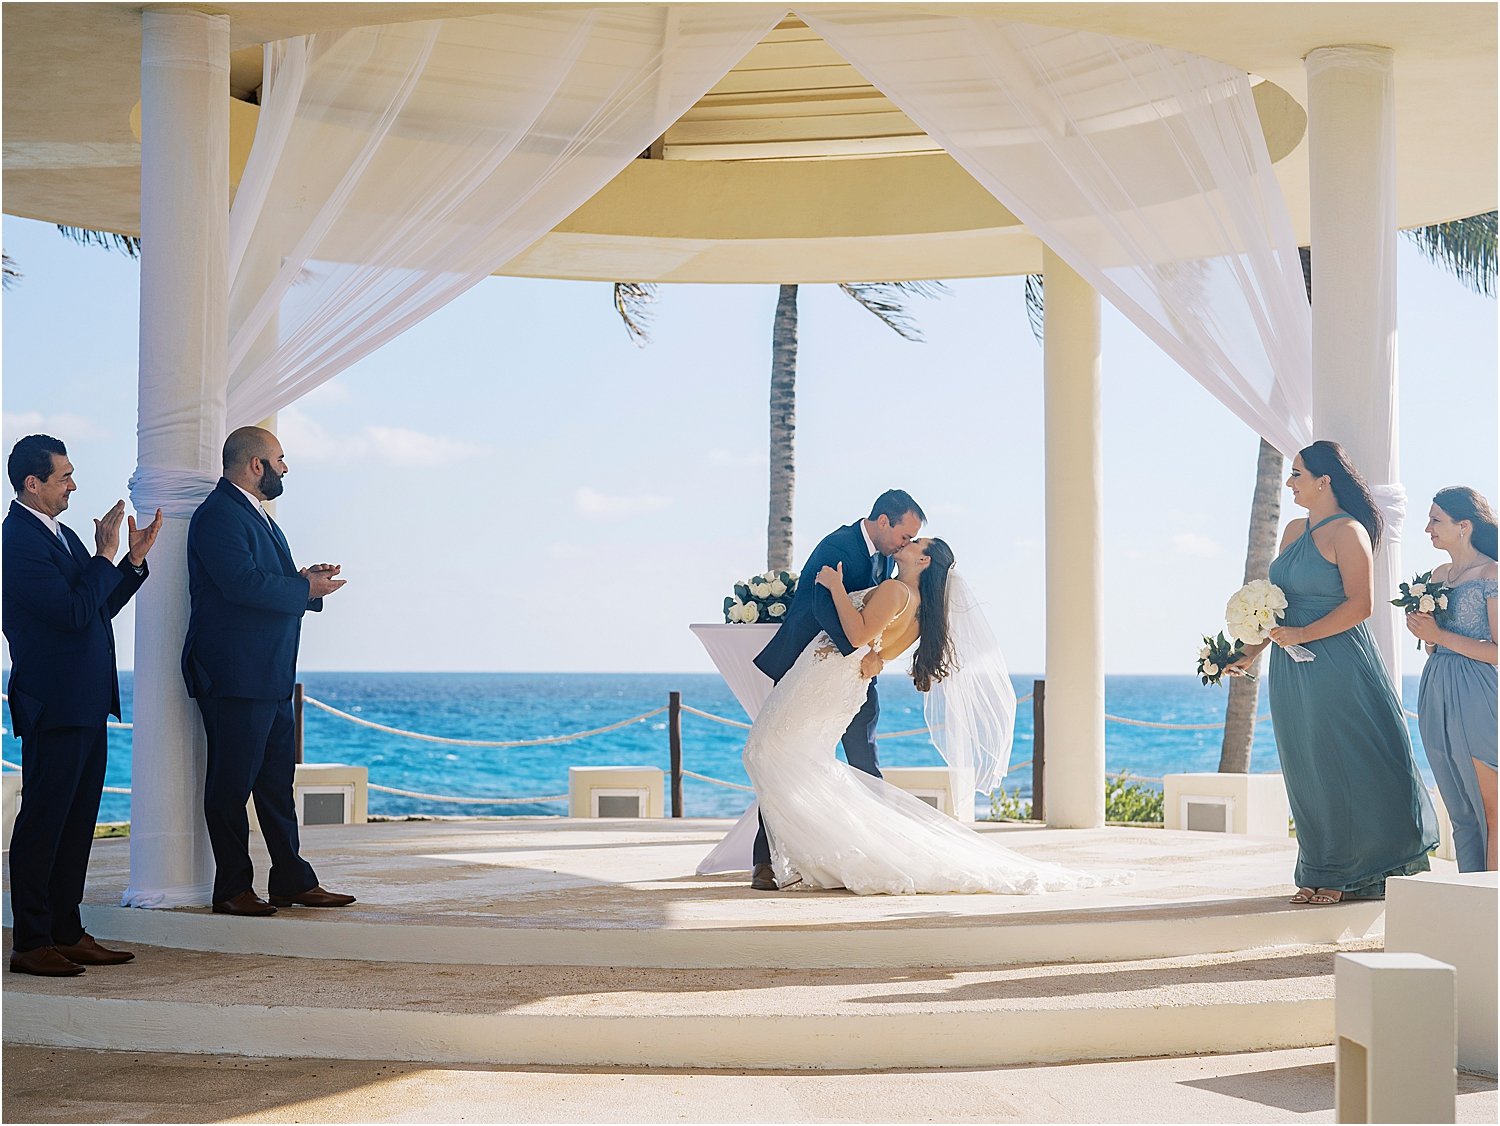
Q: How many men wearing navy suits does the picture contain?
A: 3